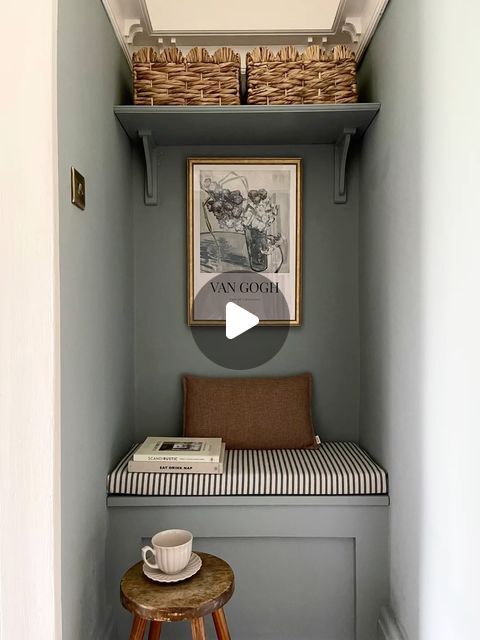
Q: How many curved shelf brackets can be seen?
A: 2